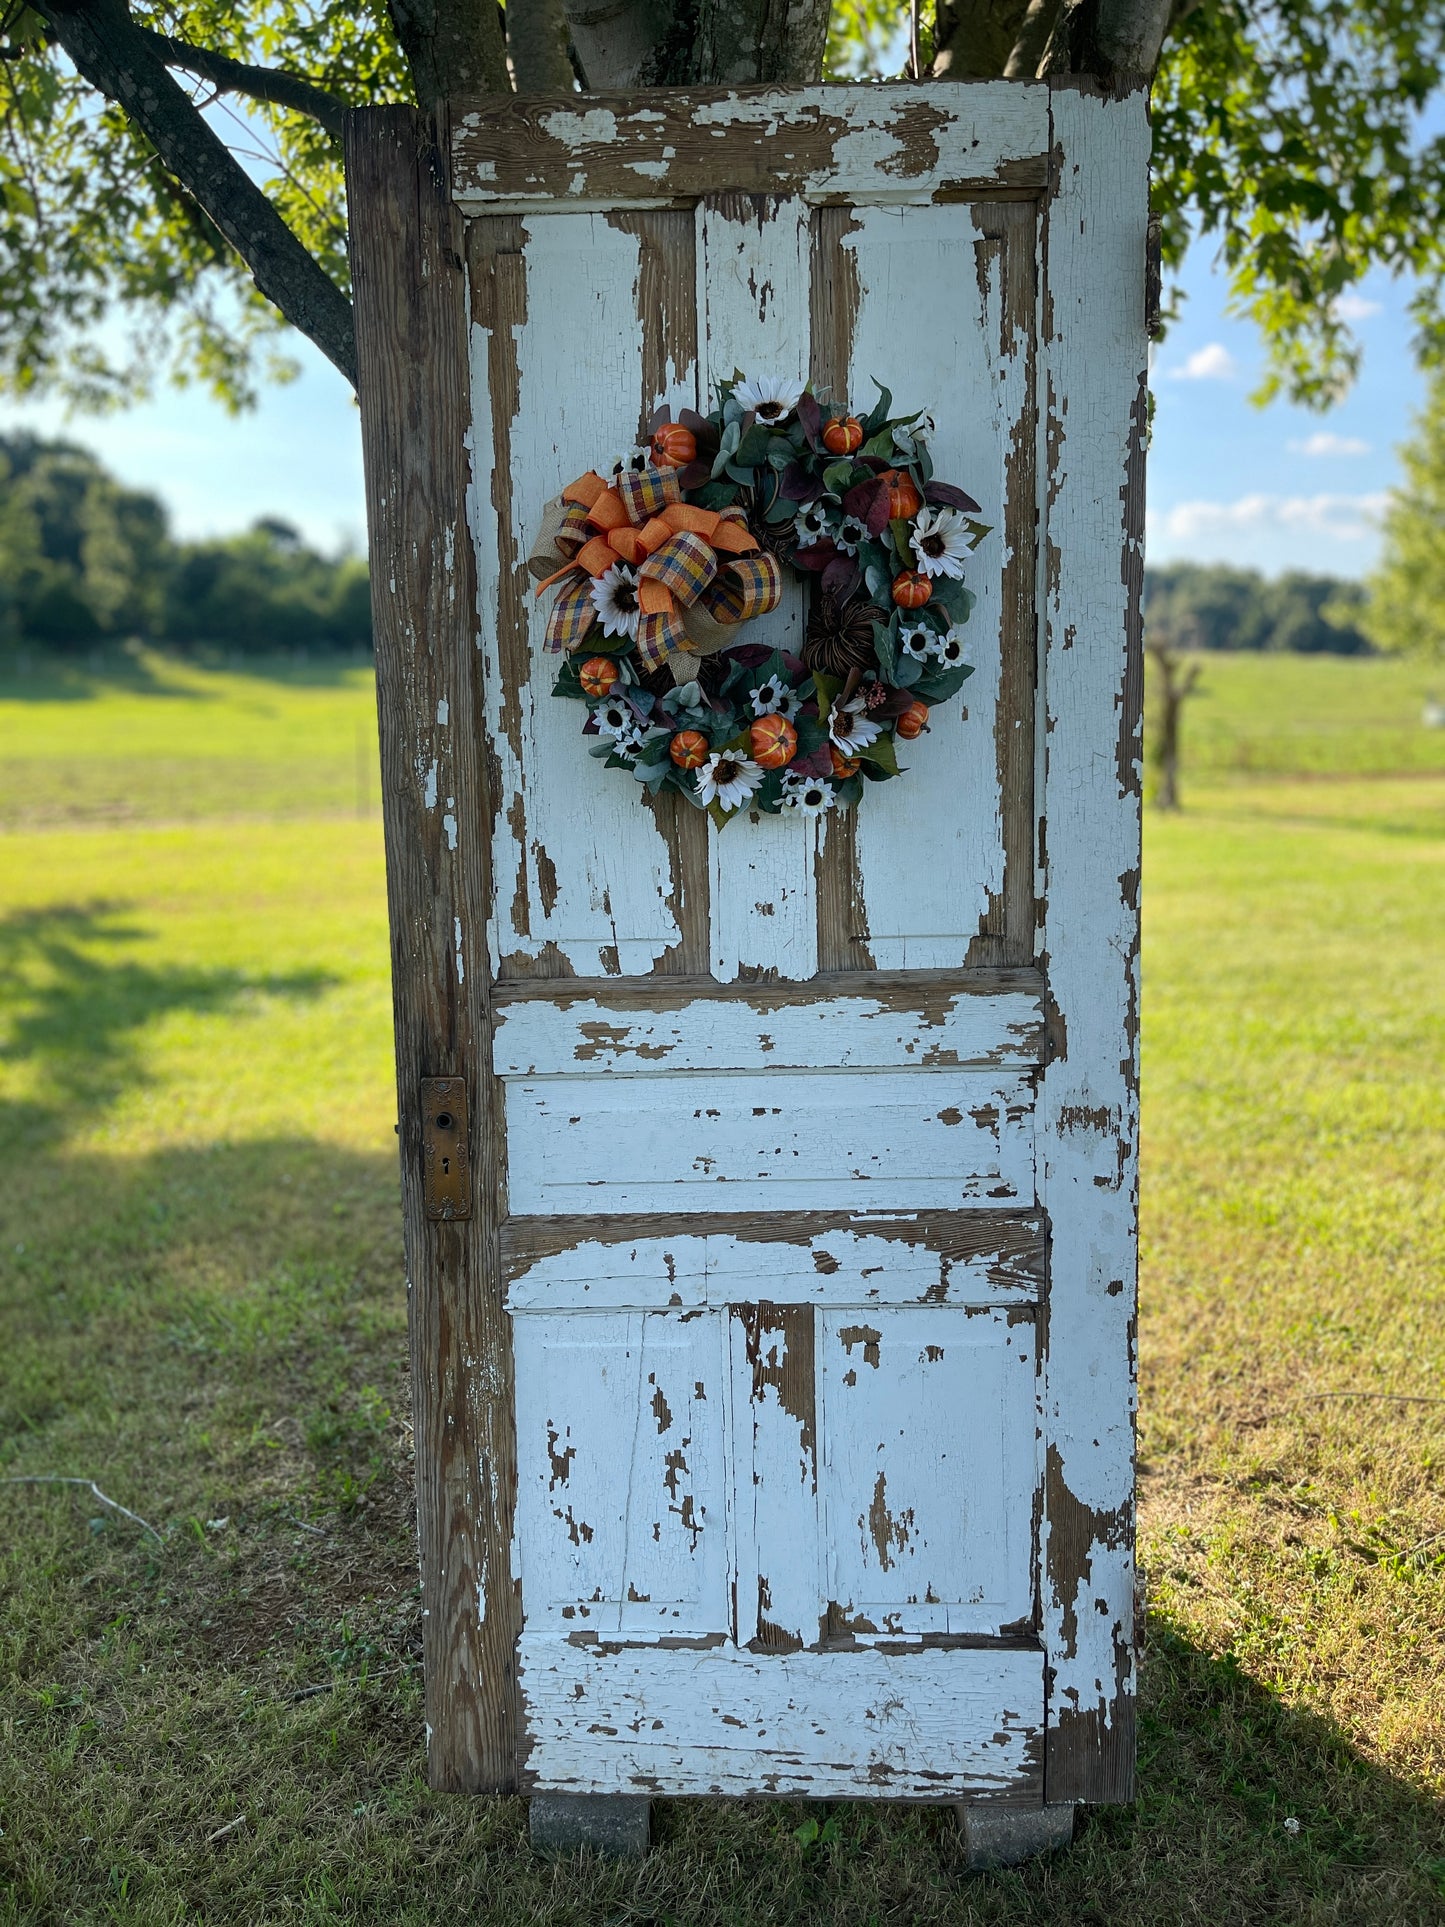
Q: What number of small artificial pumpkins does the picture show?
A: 9